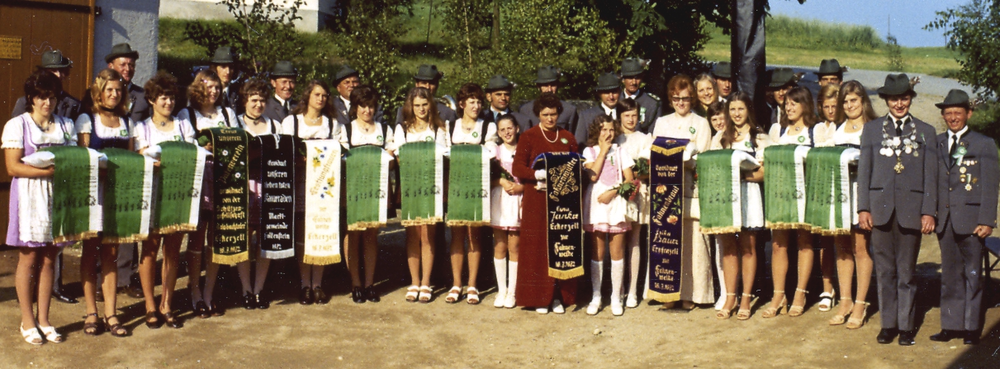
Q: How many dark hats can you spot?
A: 15